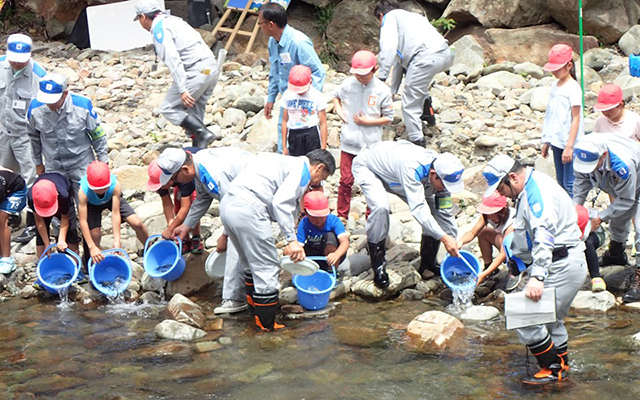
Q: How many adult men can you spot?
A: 10